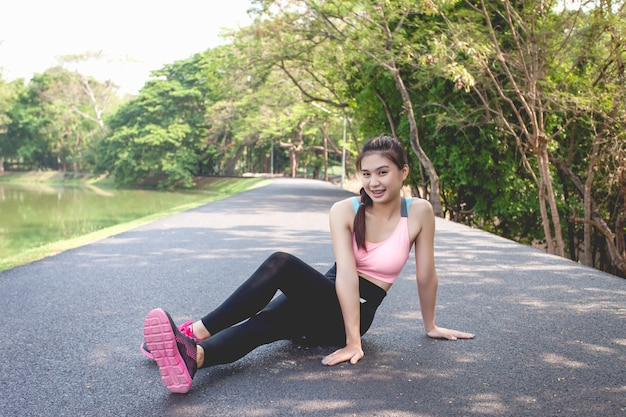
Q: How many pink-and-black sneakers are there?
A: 2